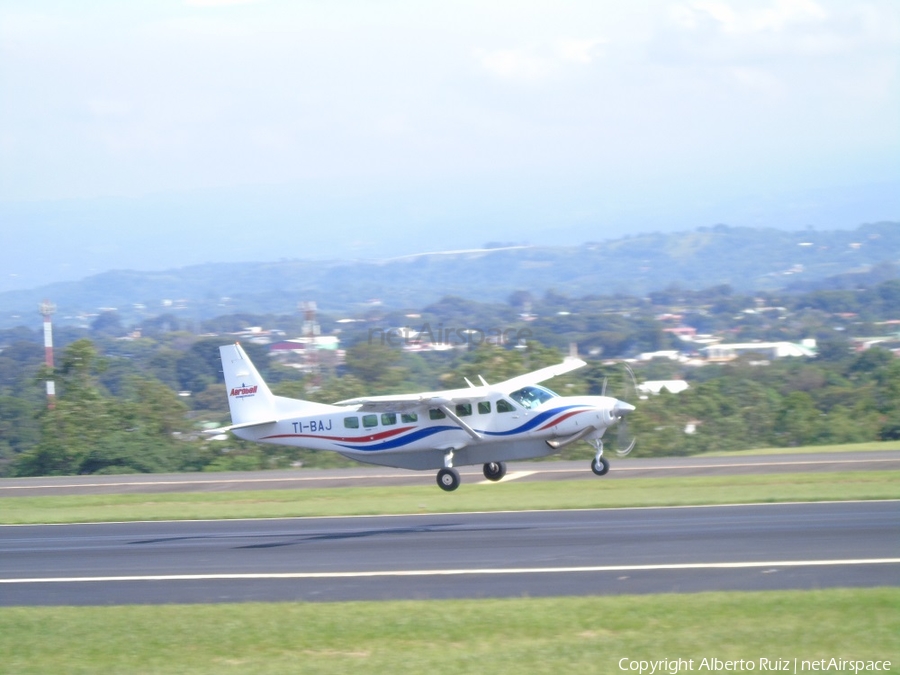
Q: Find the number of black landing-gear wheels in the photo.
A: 3